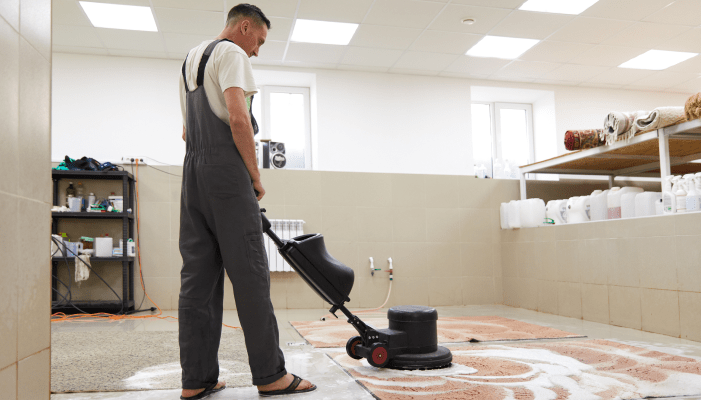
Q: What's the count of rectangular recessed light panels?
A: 5